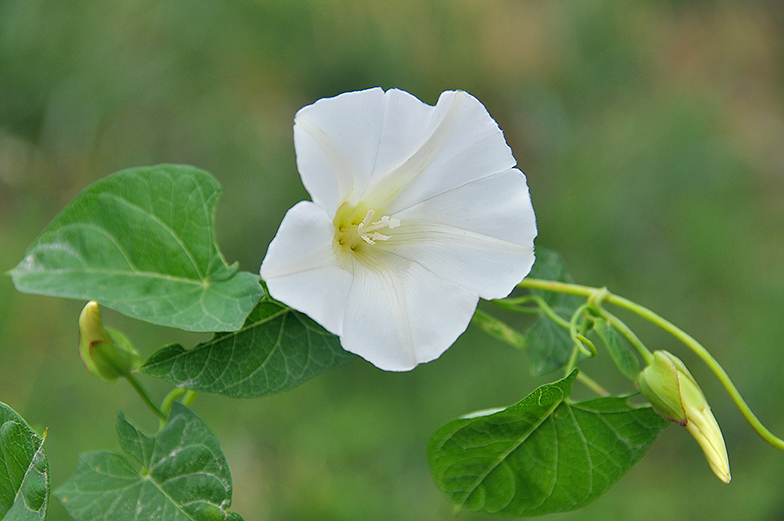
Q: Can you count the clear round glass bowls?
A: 0